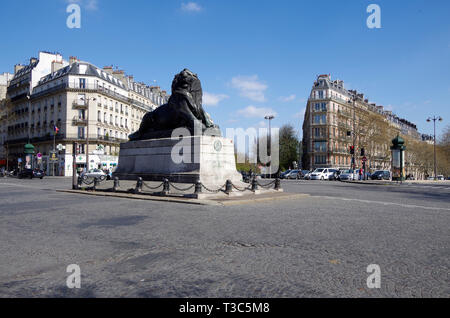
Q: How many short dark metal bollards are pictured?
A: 9